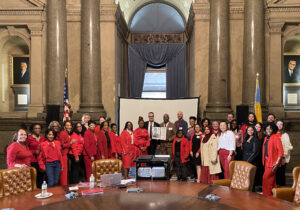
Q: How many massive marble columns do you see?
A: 4